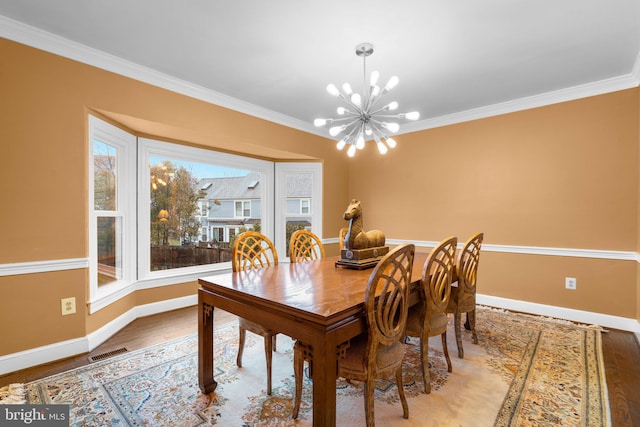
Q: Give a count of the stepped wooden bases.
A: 1